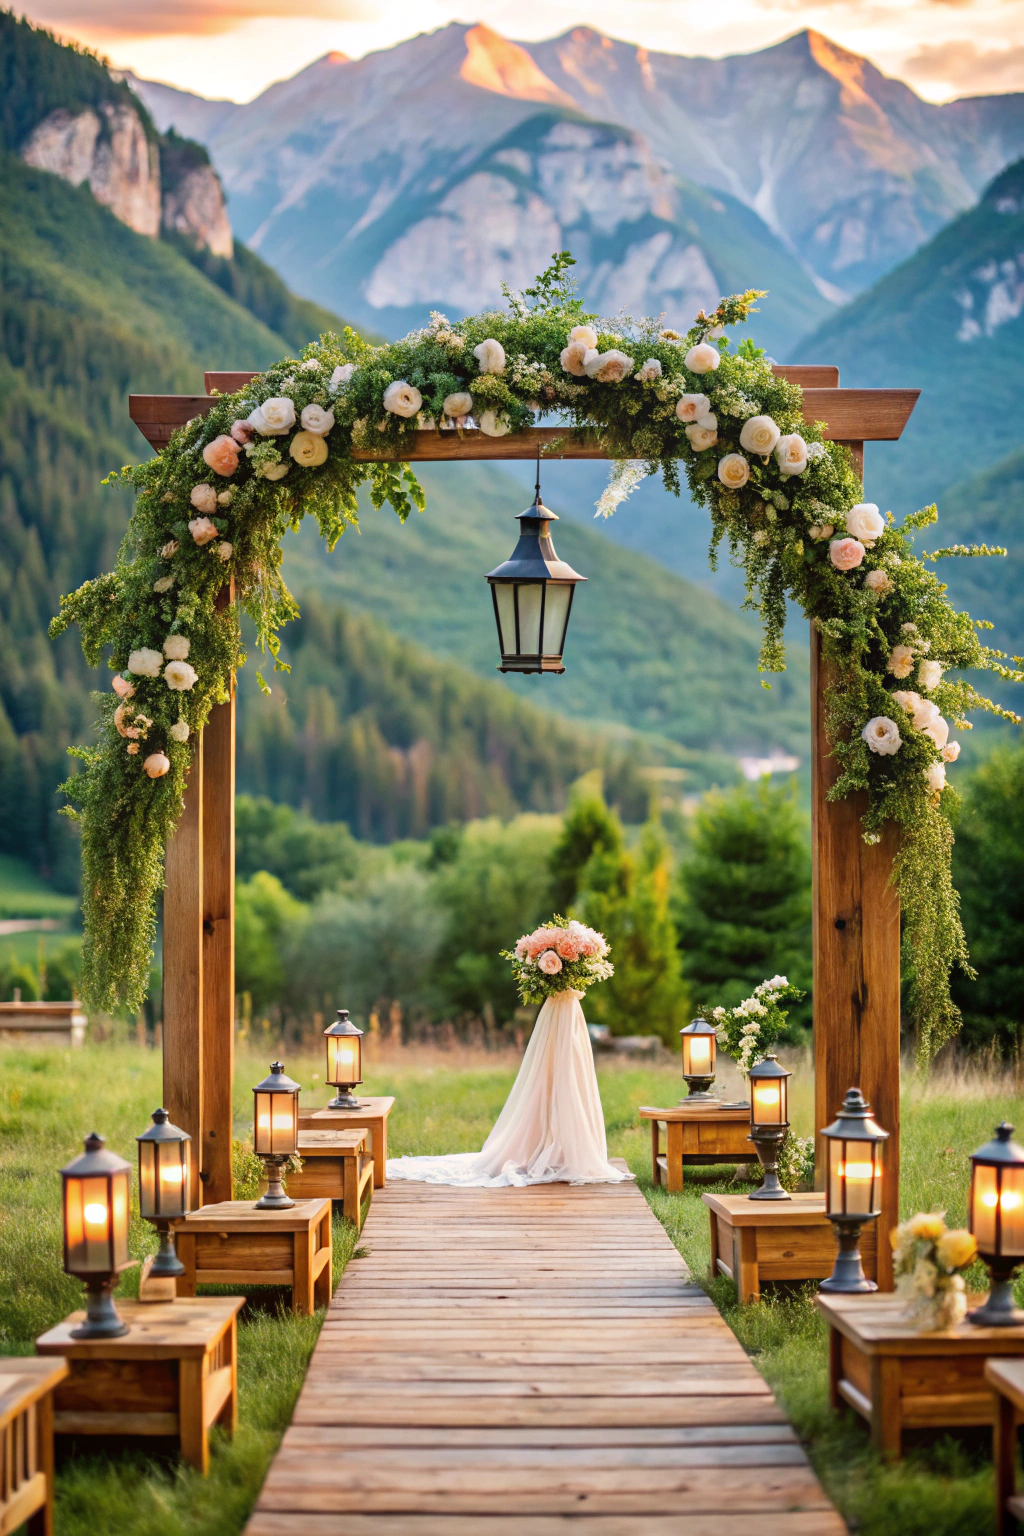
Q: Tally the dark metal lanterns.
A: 9